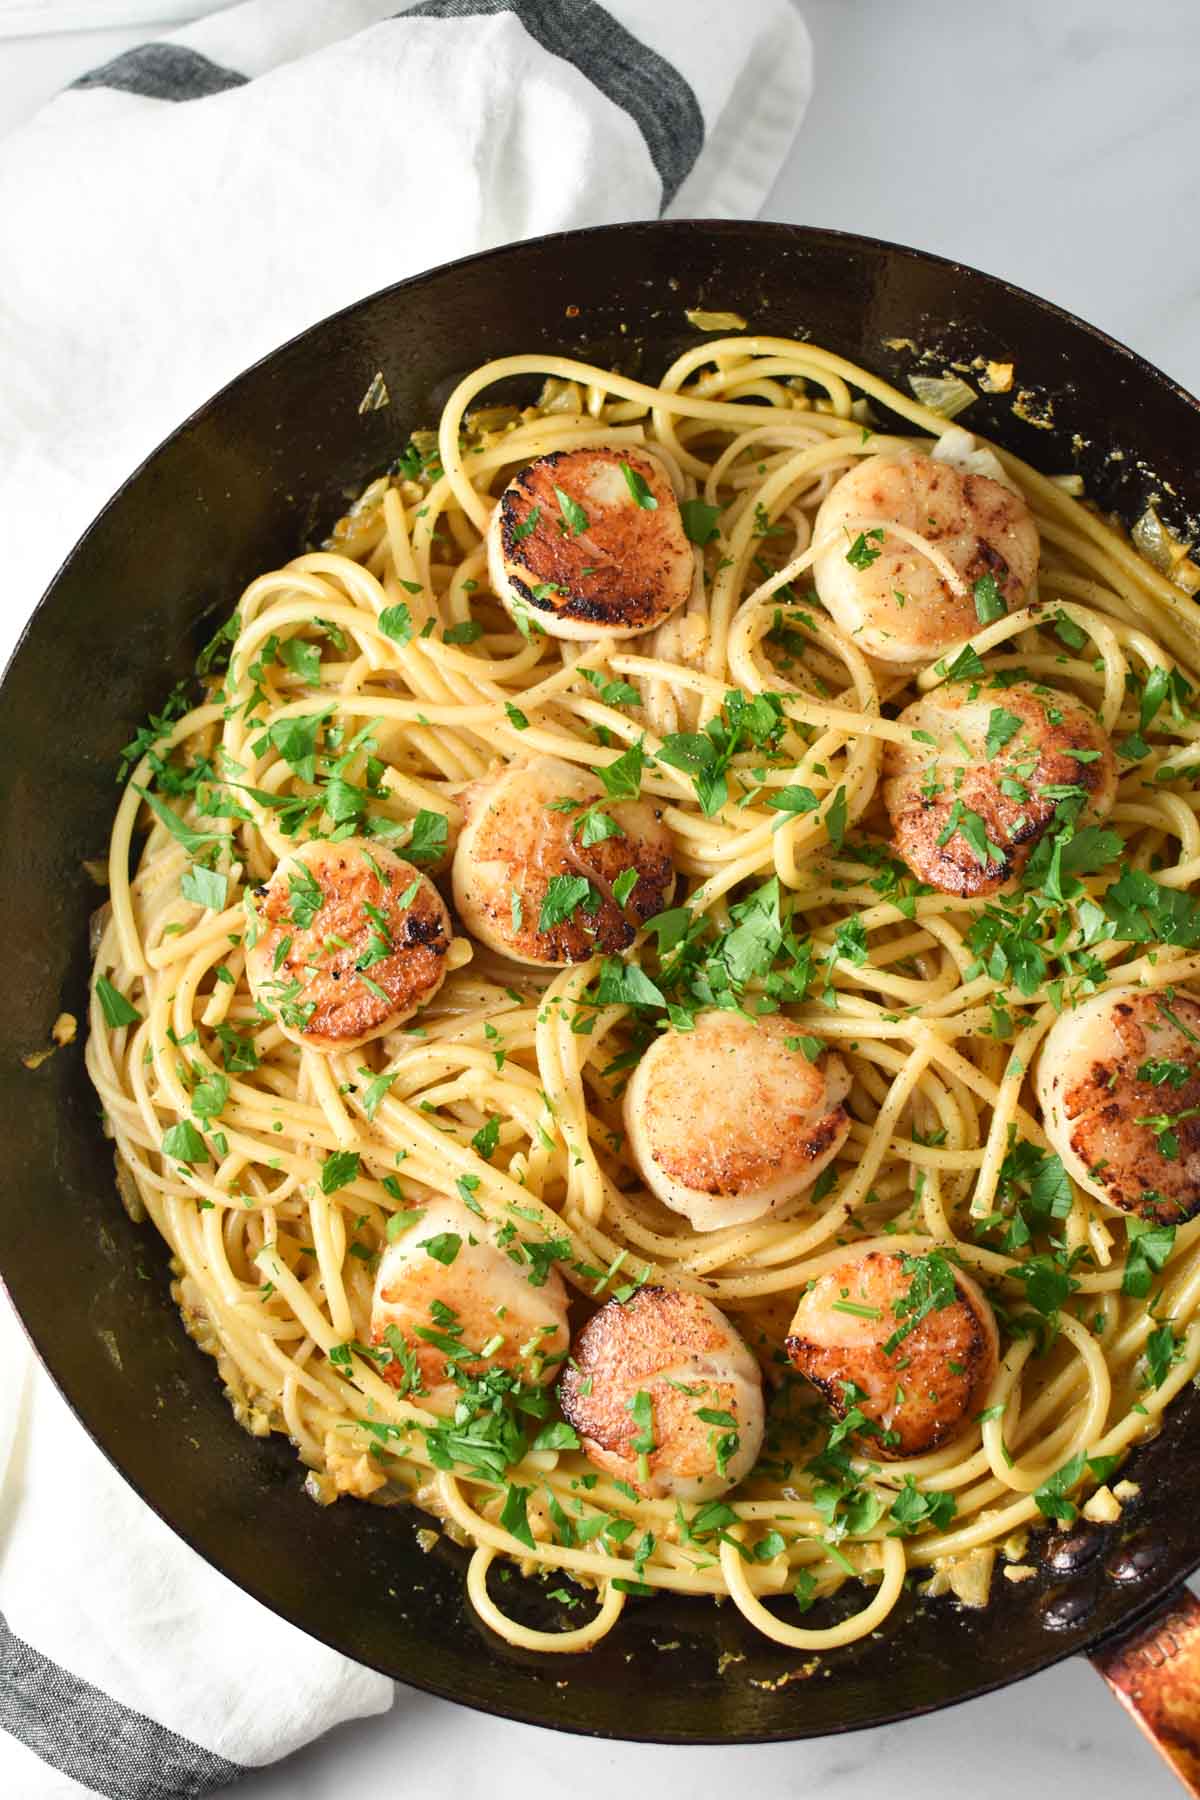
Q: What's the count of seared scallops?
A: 10